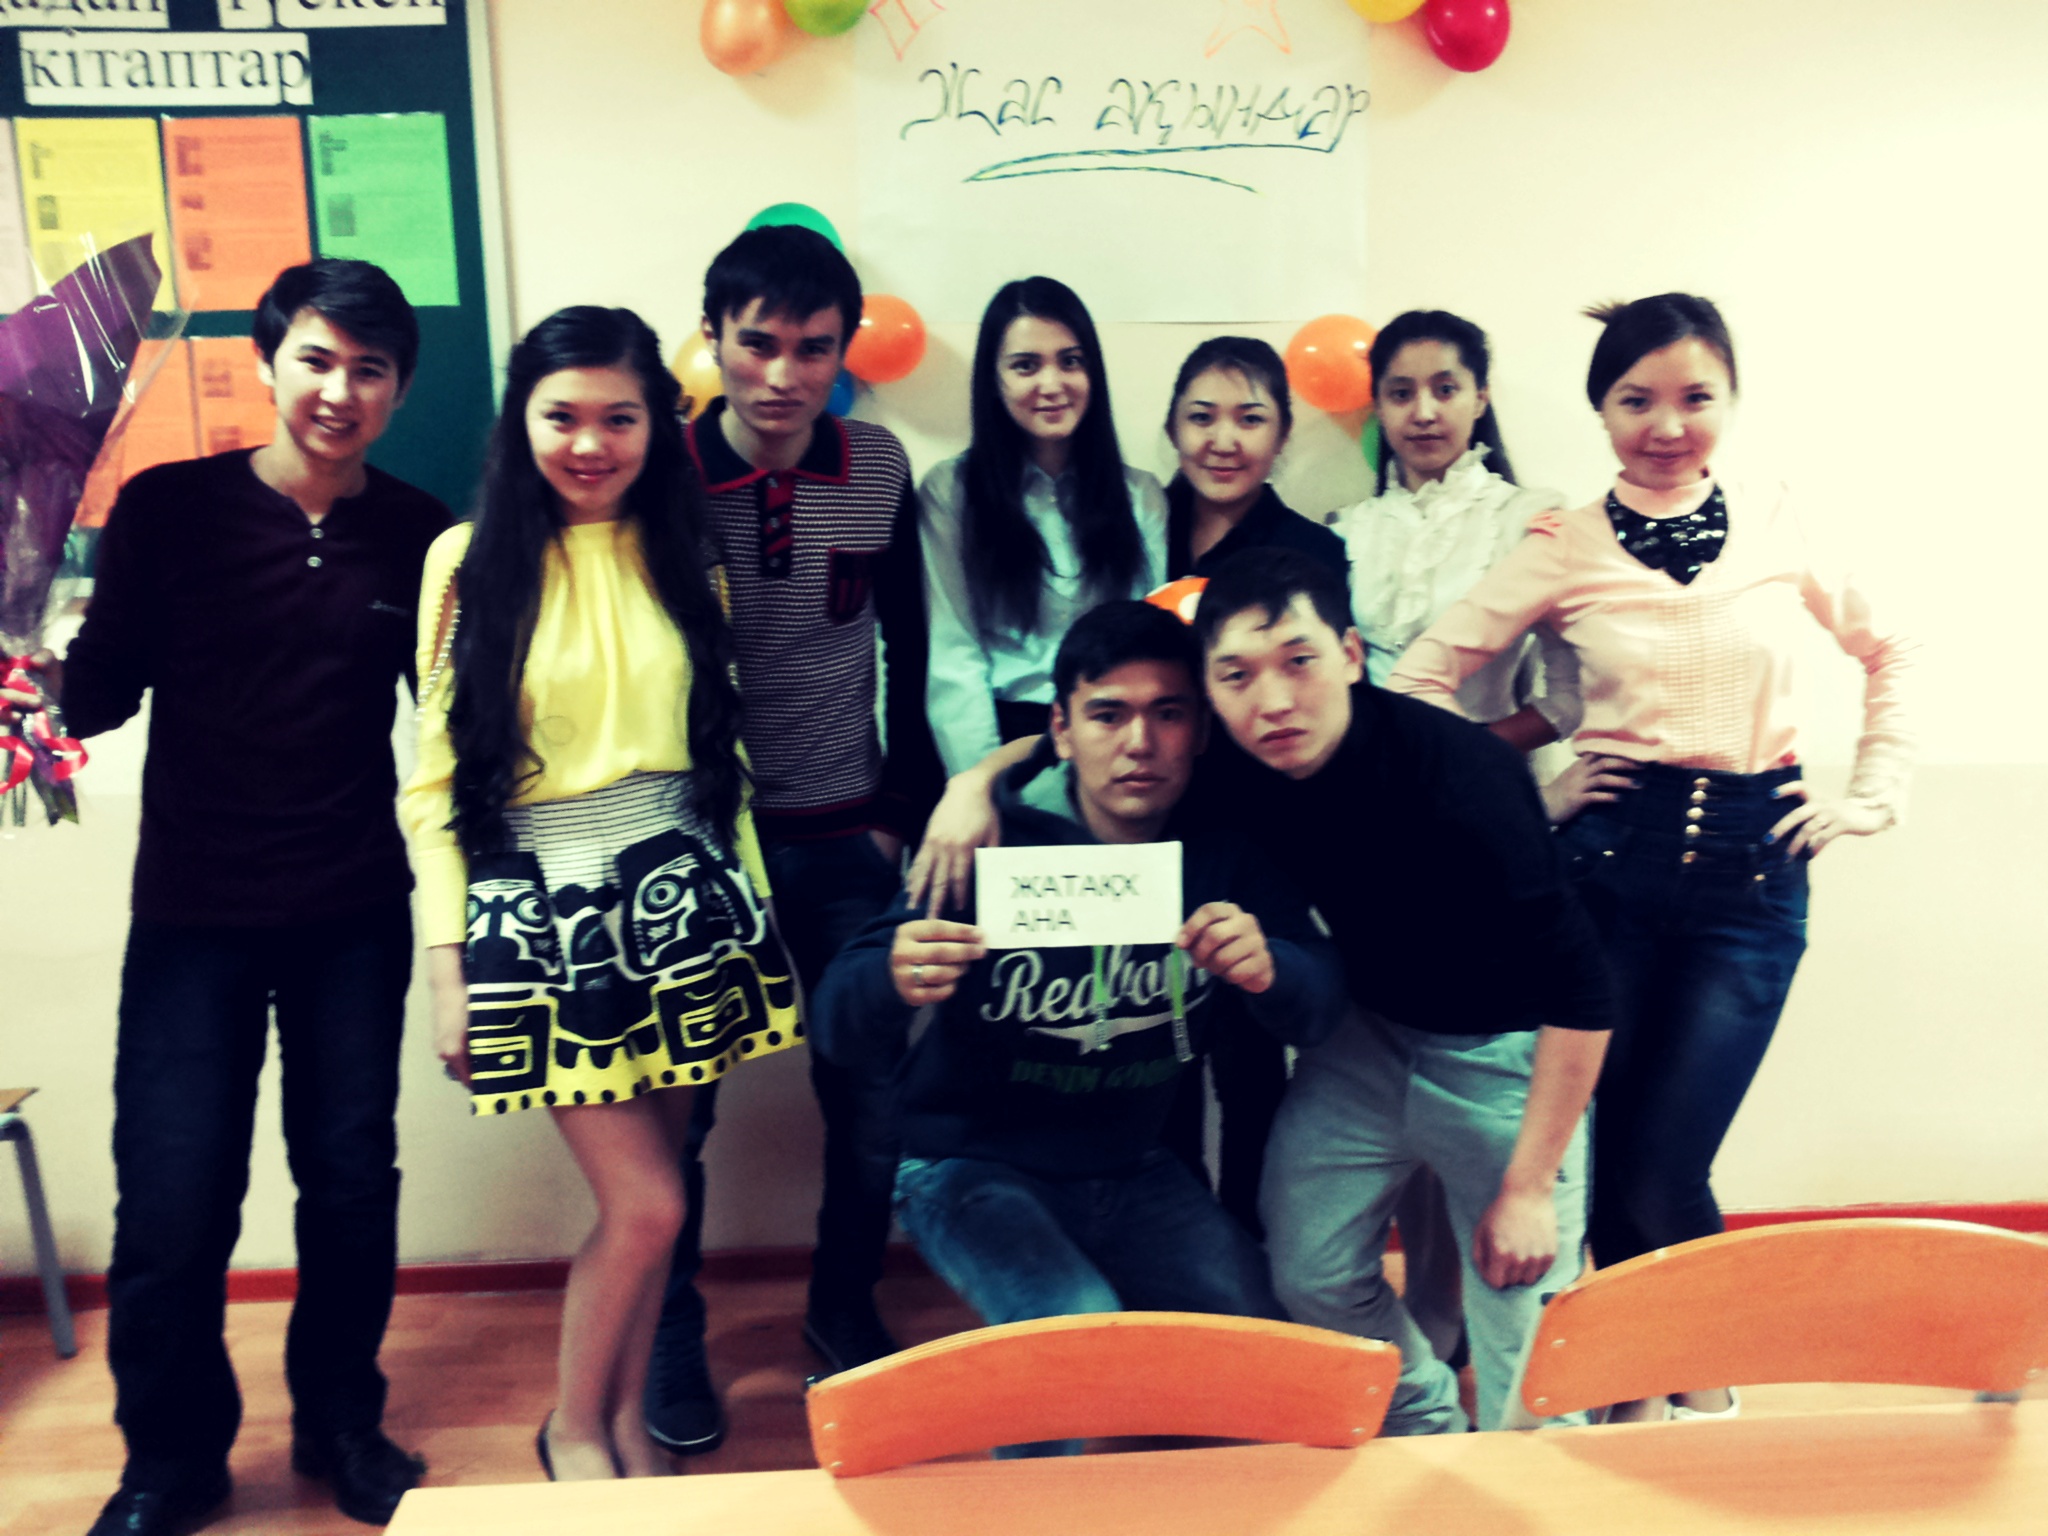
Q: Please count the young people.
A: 9